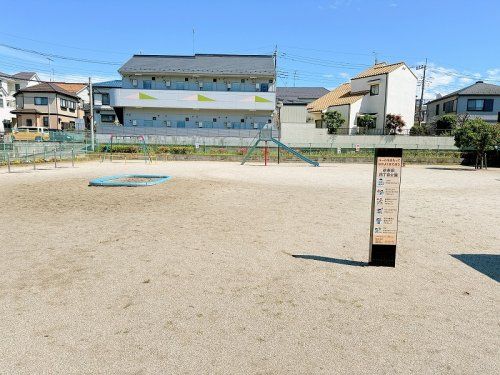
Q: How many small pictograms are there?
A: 6